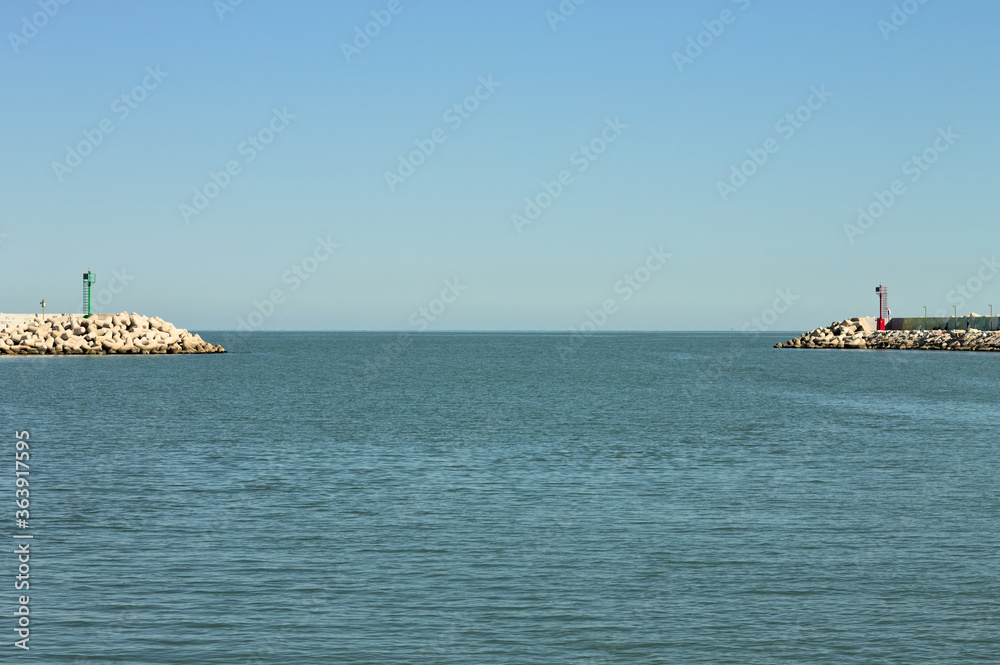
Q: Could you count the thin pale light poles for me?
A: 3